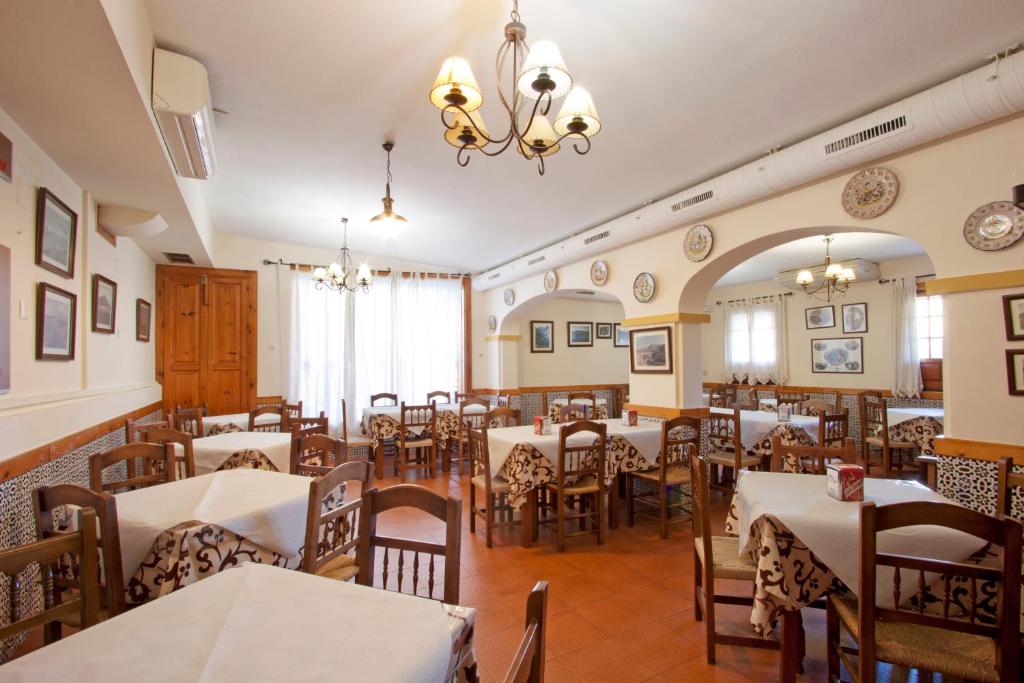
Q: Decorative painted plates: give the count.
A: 8